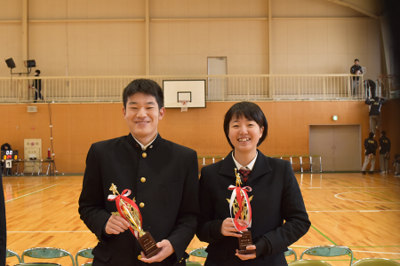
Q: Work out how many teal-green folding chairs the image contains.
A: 6